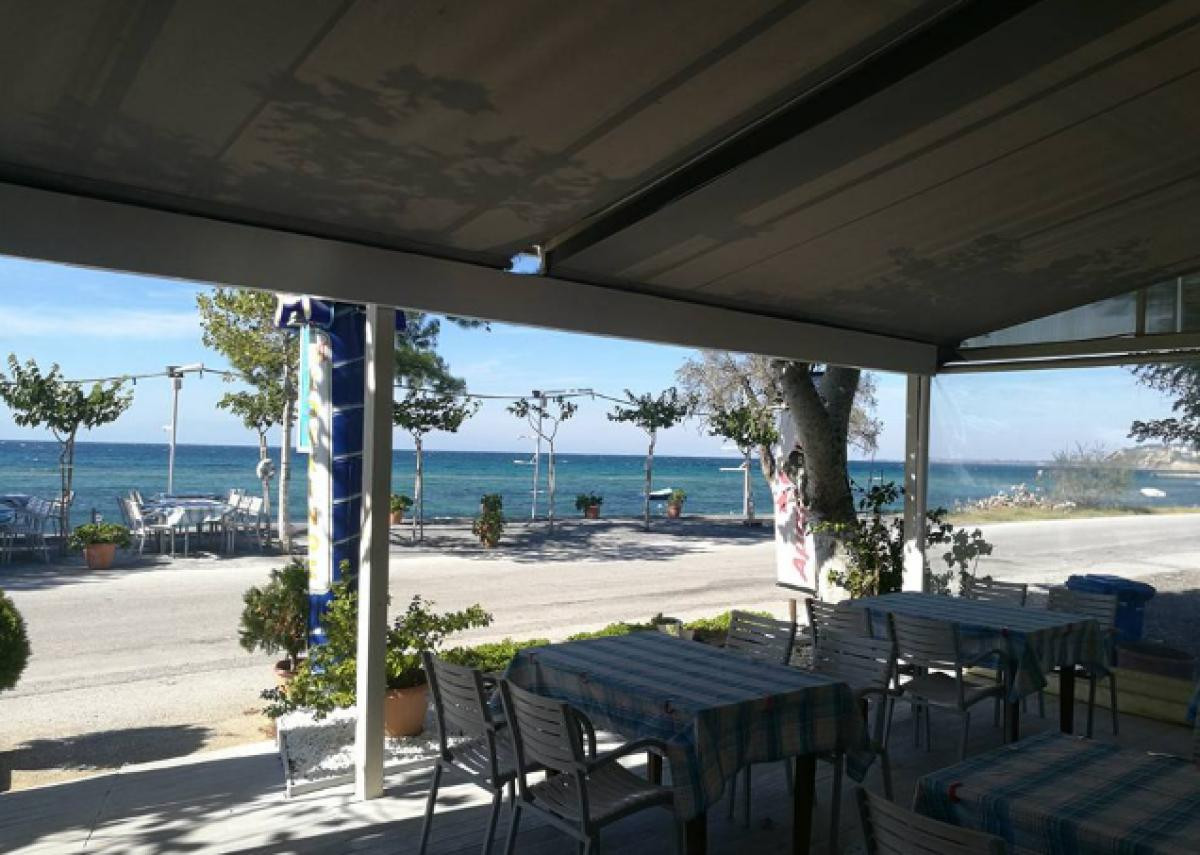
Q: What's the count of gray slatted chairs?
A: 9